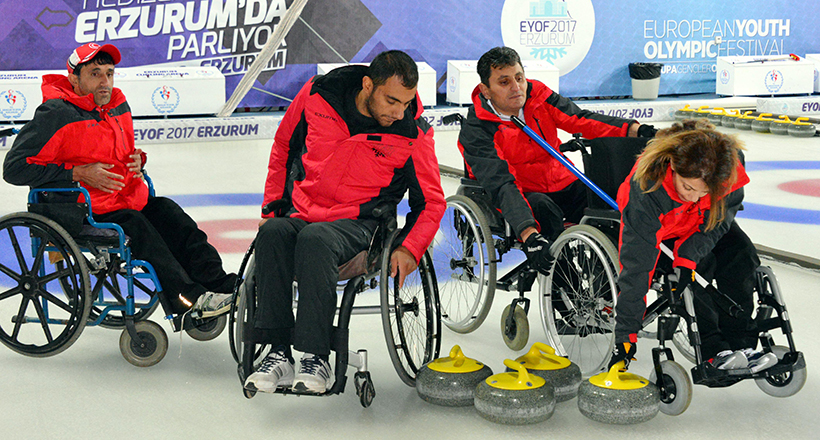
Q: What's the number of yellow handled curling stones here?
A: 12